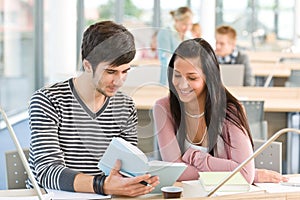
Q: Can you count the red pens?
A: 0